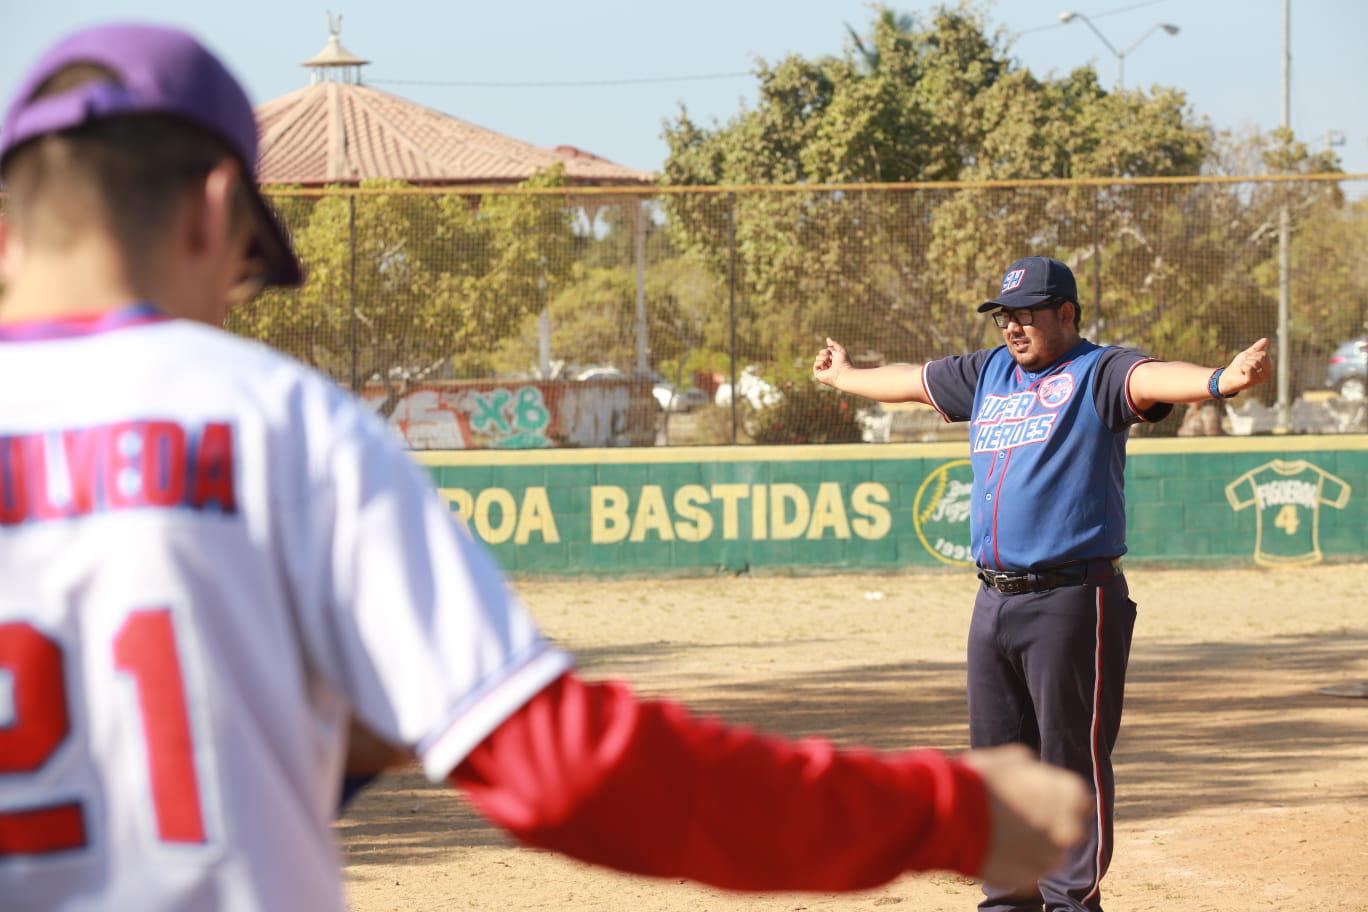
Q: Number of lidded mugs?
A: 0